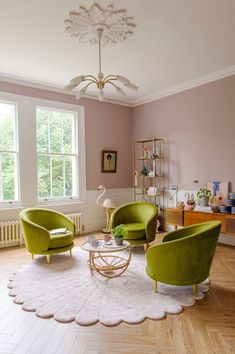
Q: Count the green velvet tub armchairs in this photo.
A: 3